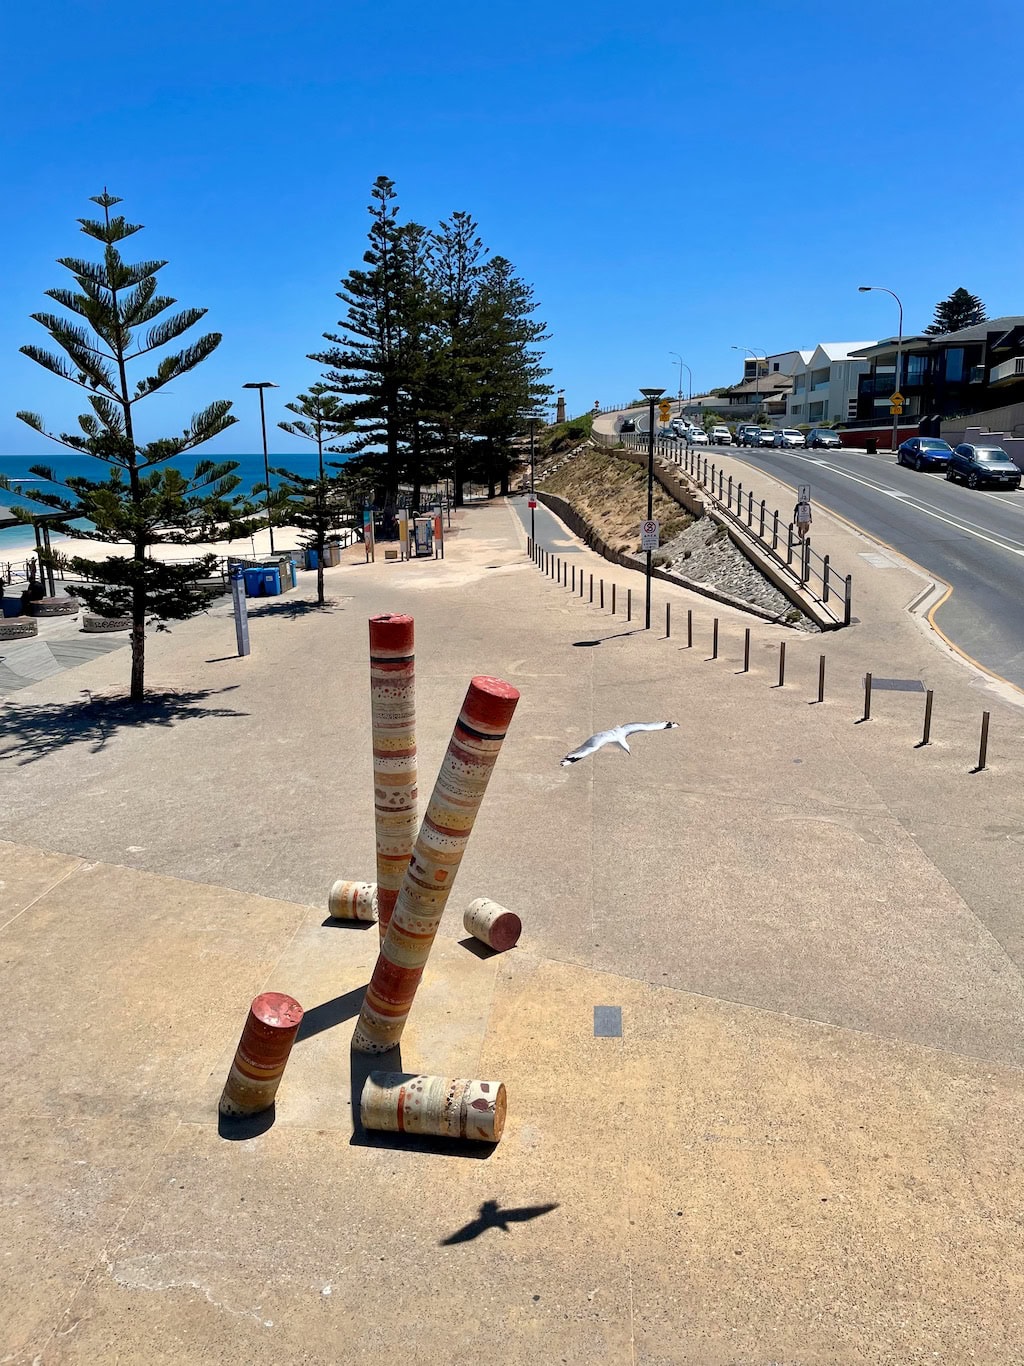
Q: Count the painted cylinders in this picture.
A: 6